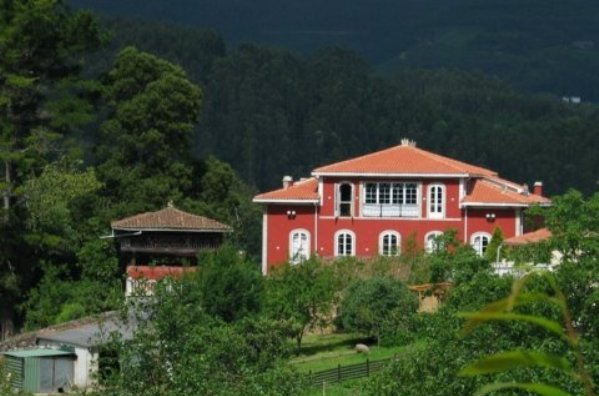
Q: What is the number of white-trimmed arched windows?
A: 7